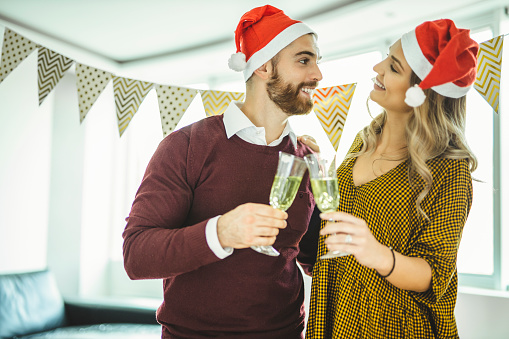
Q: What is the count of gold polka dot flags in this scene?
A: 3